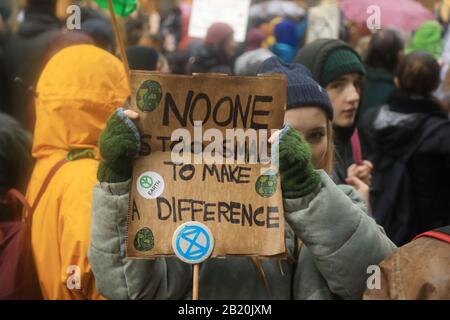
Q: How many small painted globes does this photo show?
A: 3